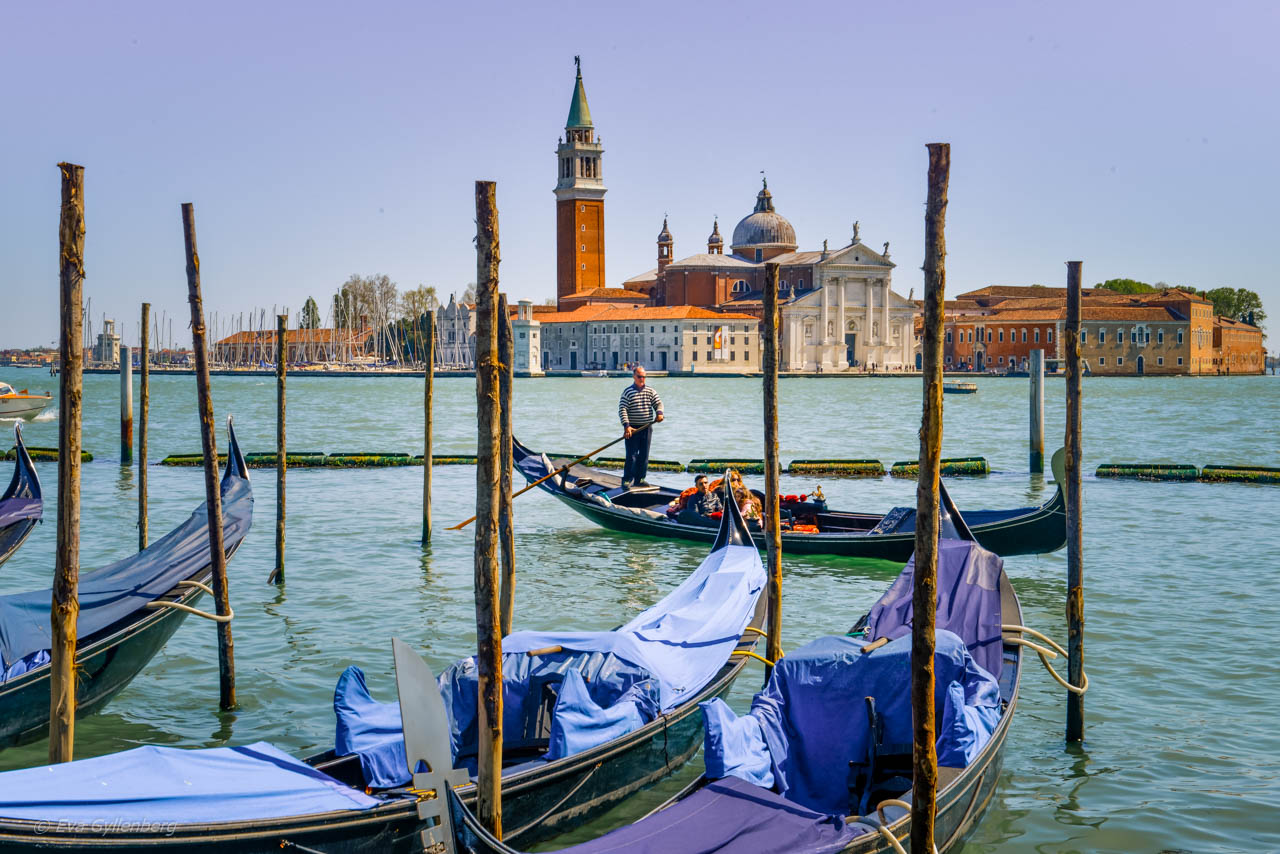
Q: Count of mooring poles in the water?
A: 12